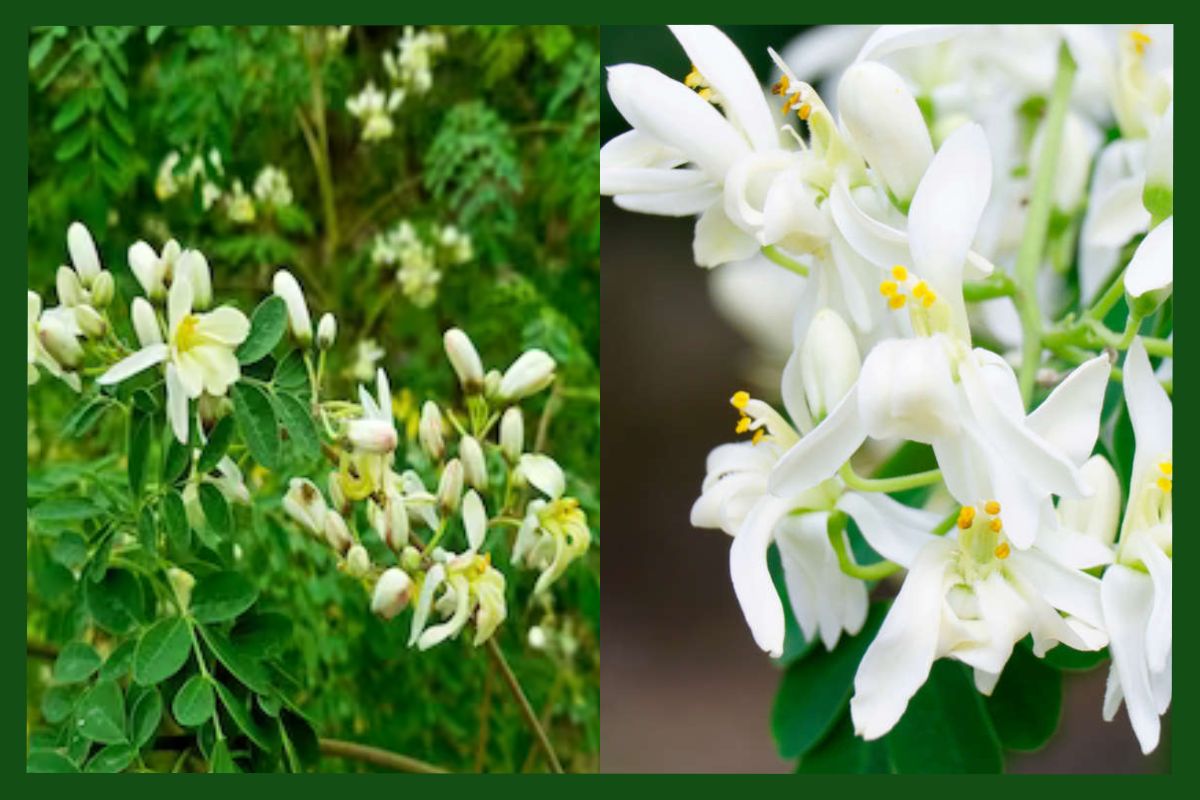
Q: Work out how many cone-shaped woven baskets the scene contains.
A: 0